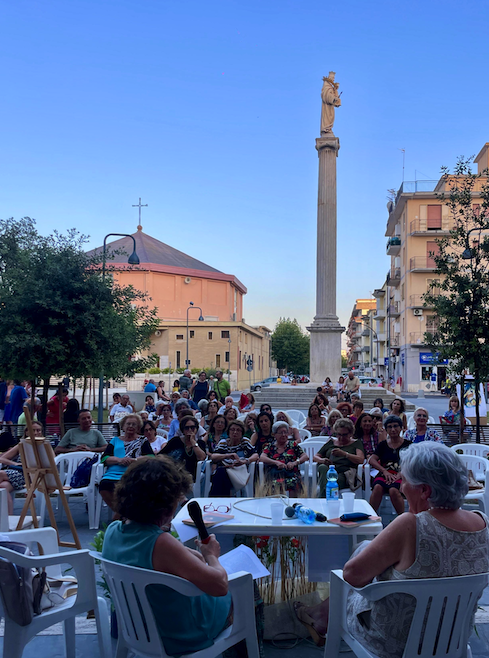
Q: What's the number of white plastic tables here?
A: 1